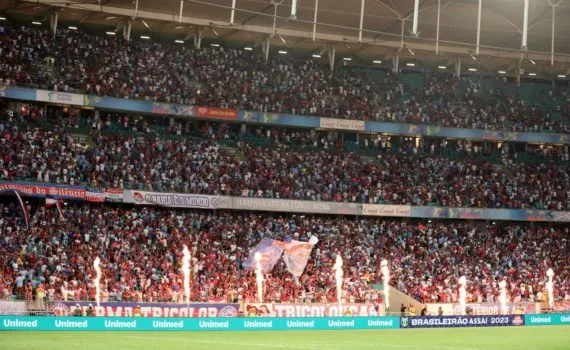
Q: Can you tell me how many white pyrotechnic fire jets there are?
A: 8